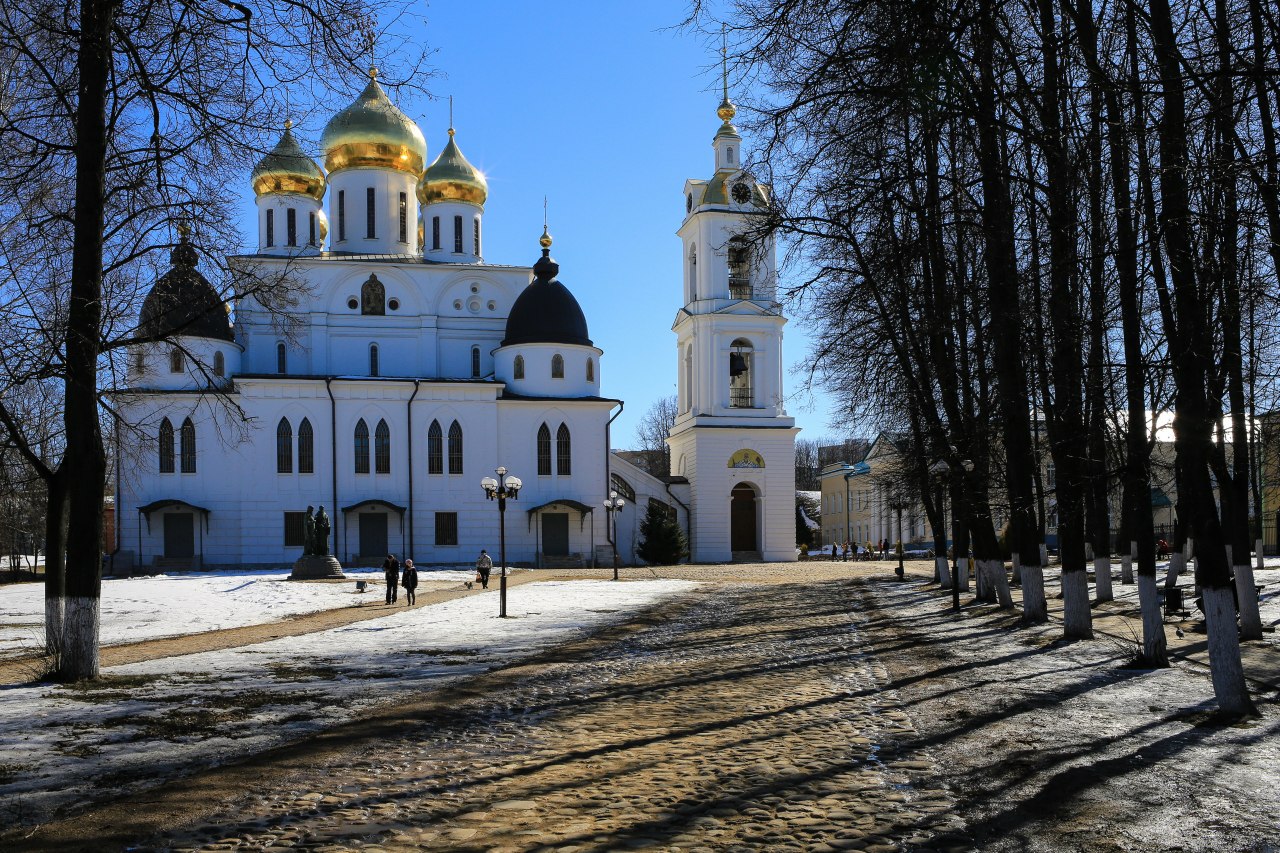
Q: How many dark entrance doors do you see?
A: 4